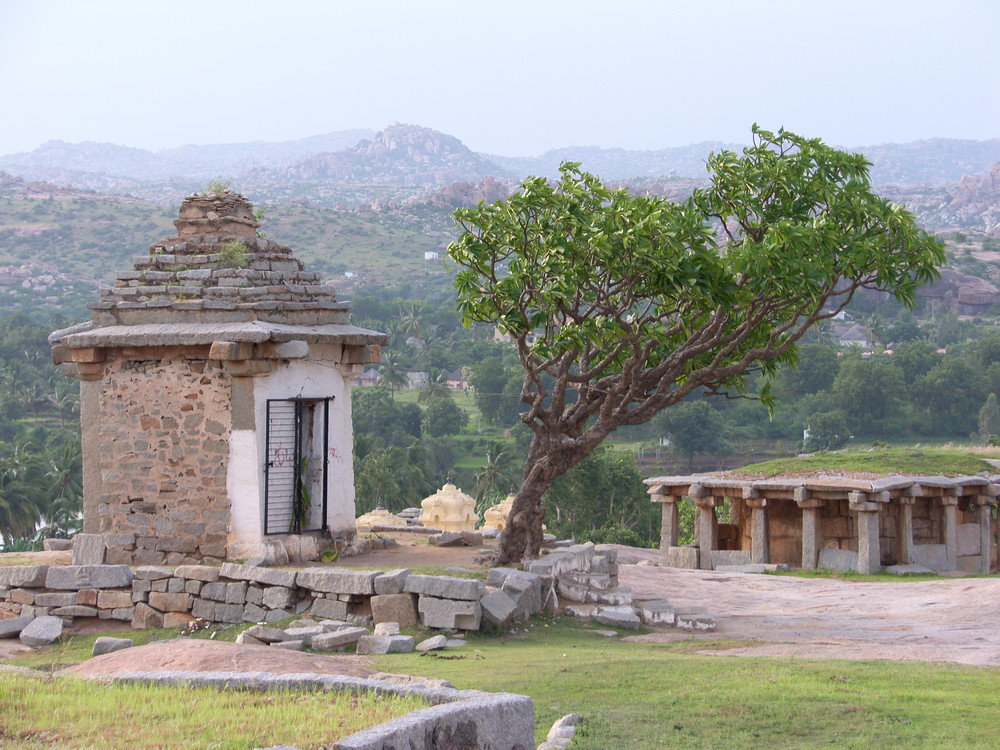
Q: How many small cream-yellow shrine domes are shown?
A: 3